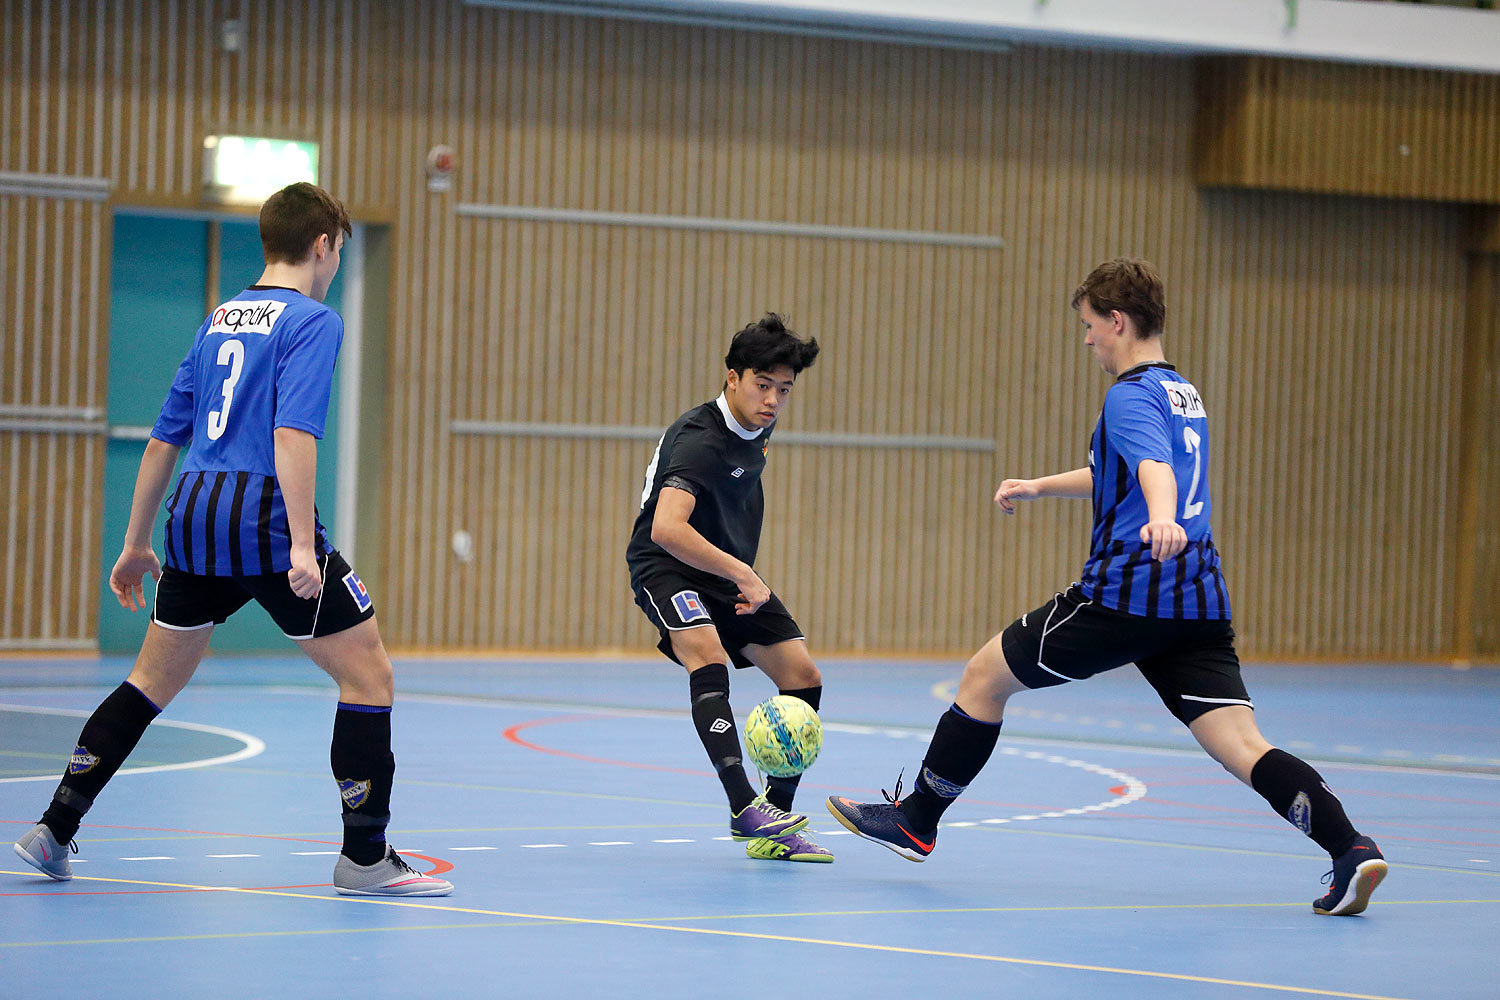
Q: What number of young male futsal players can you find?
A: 3